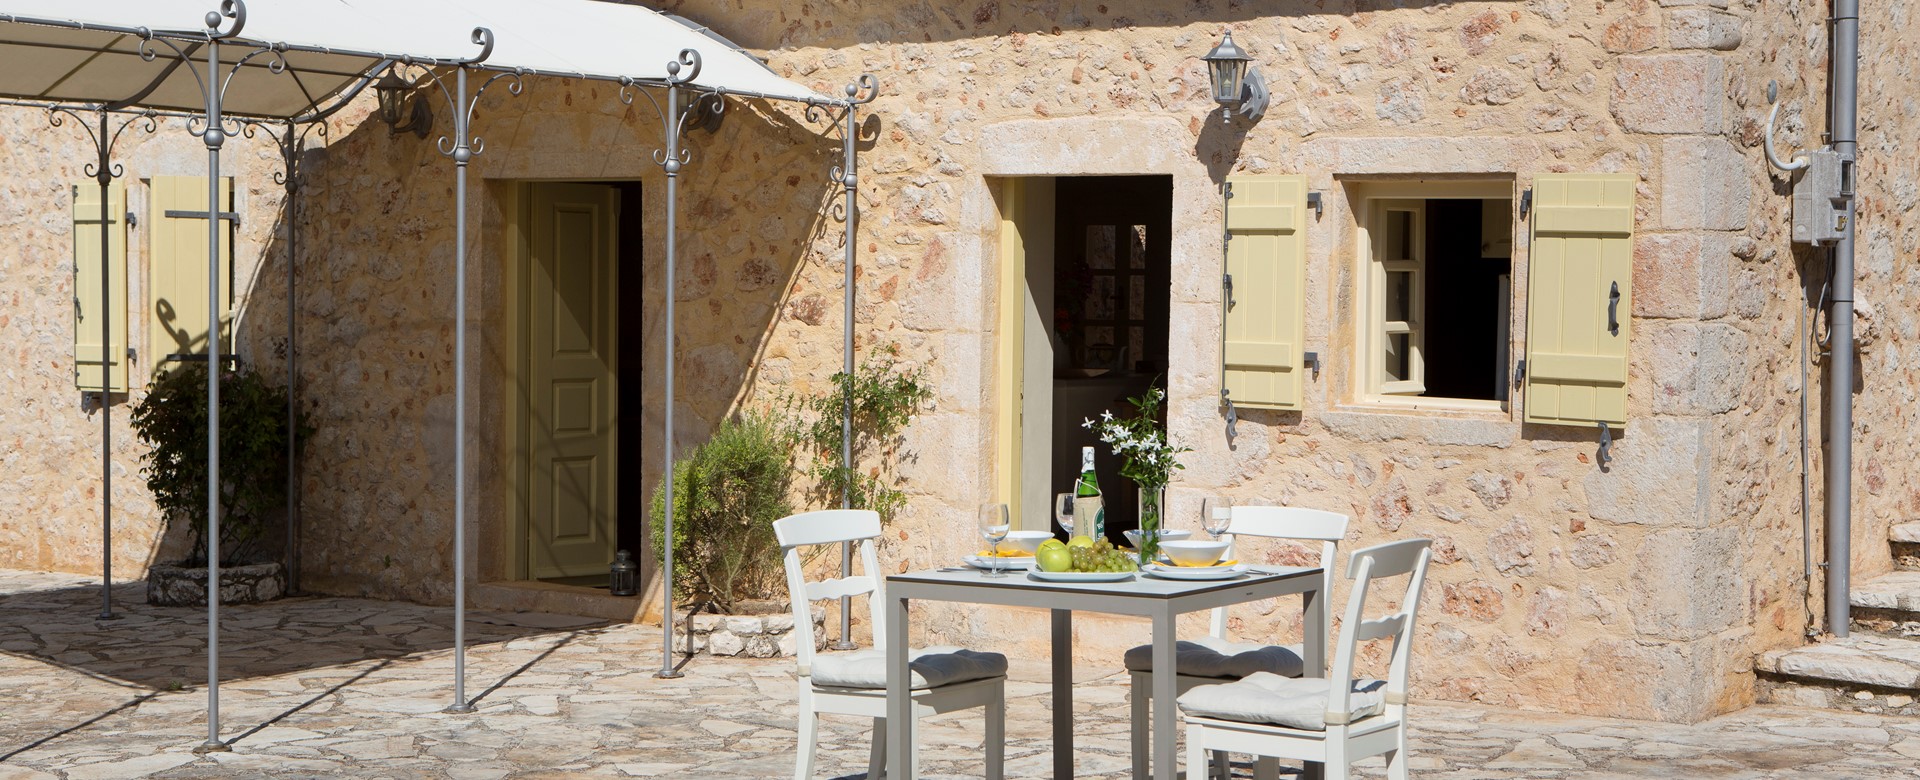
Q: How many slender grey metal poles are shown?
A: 6